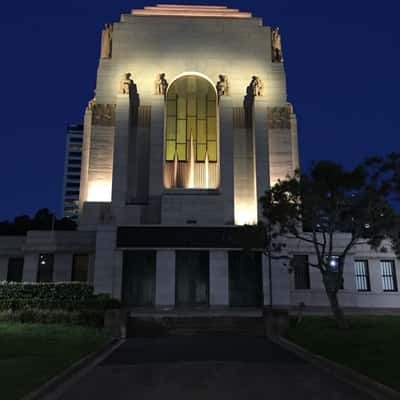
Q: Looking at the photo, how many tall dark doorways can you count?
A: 3